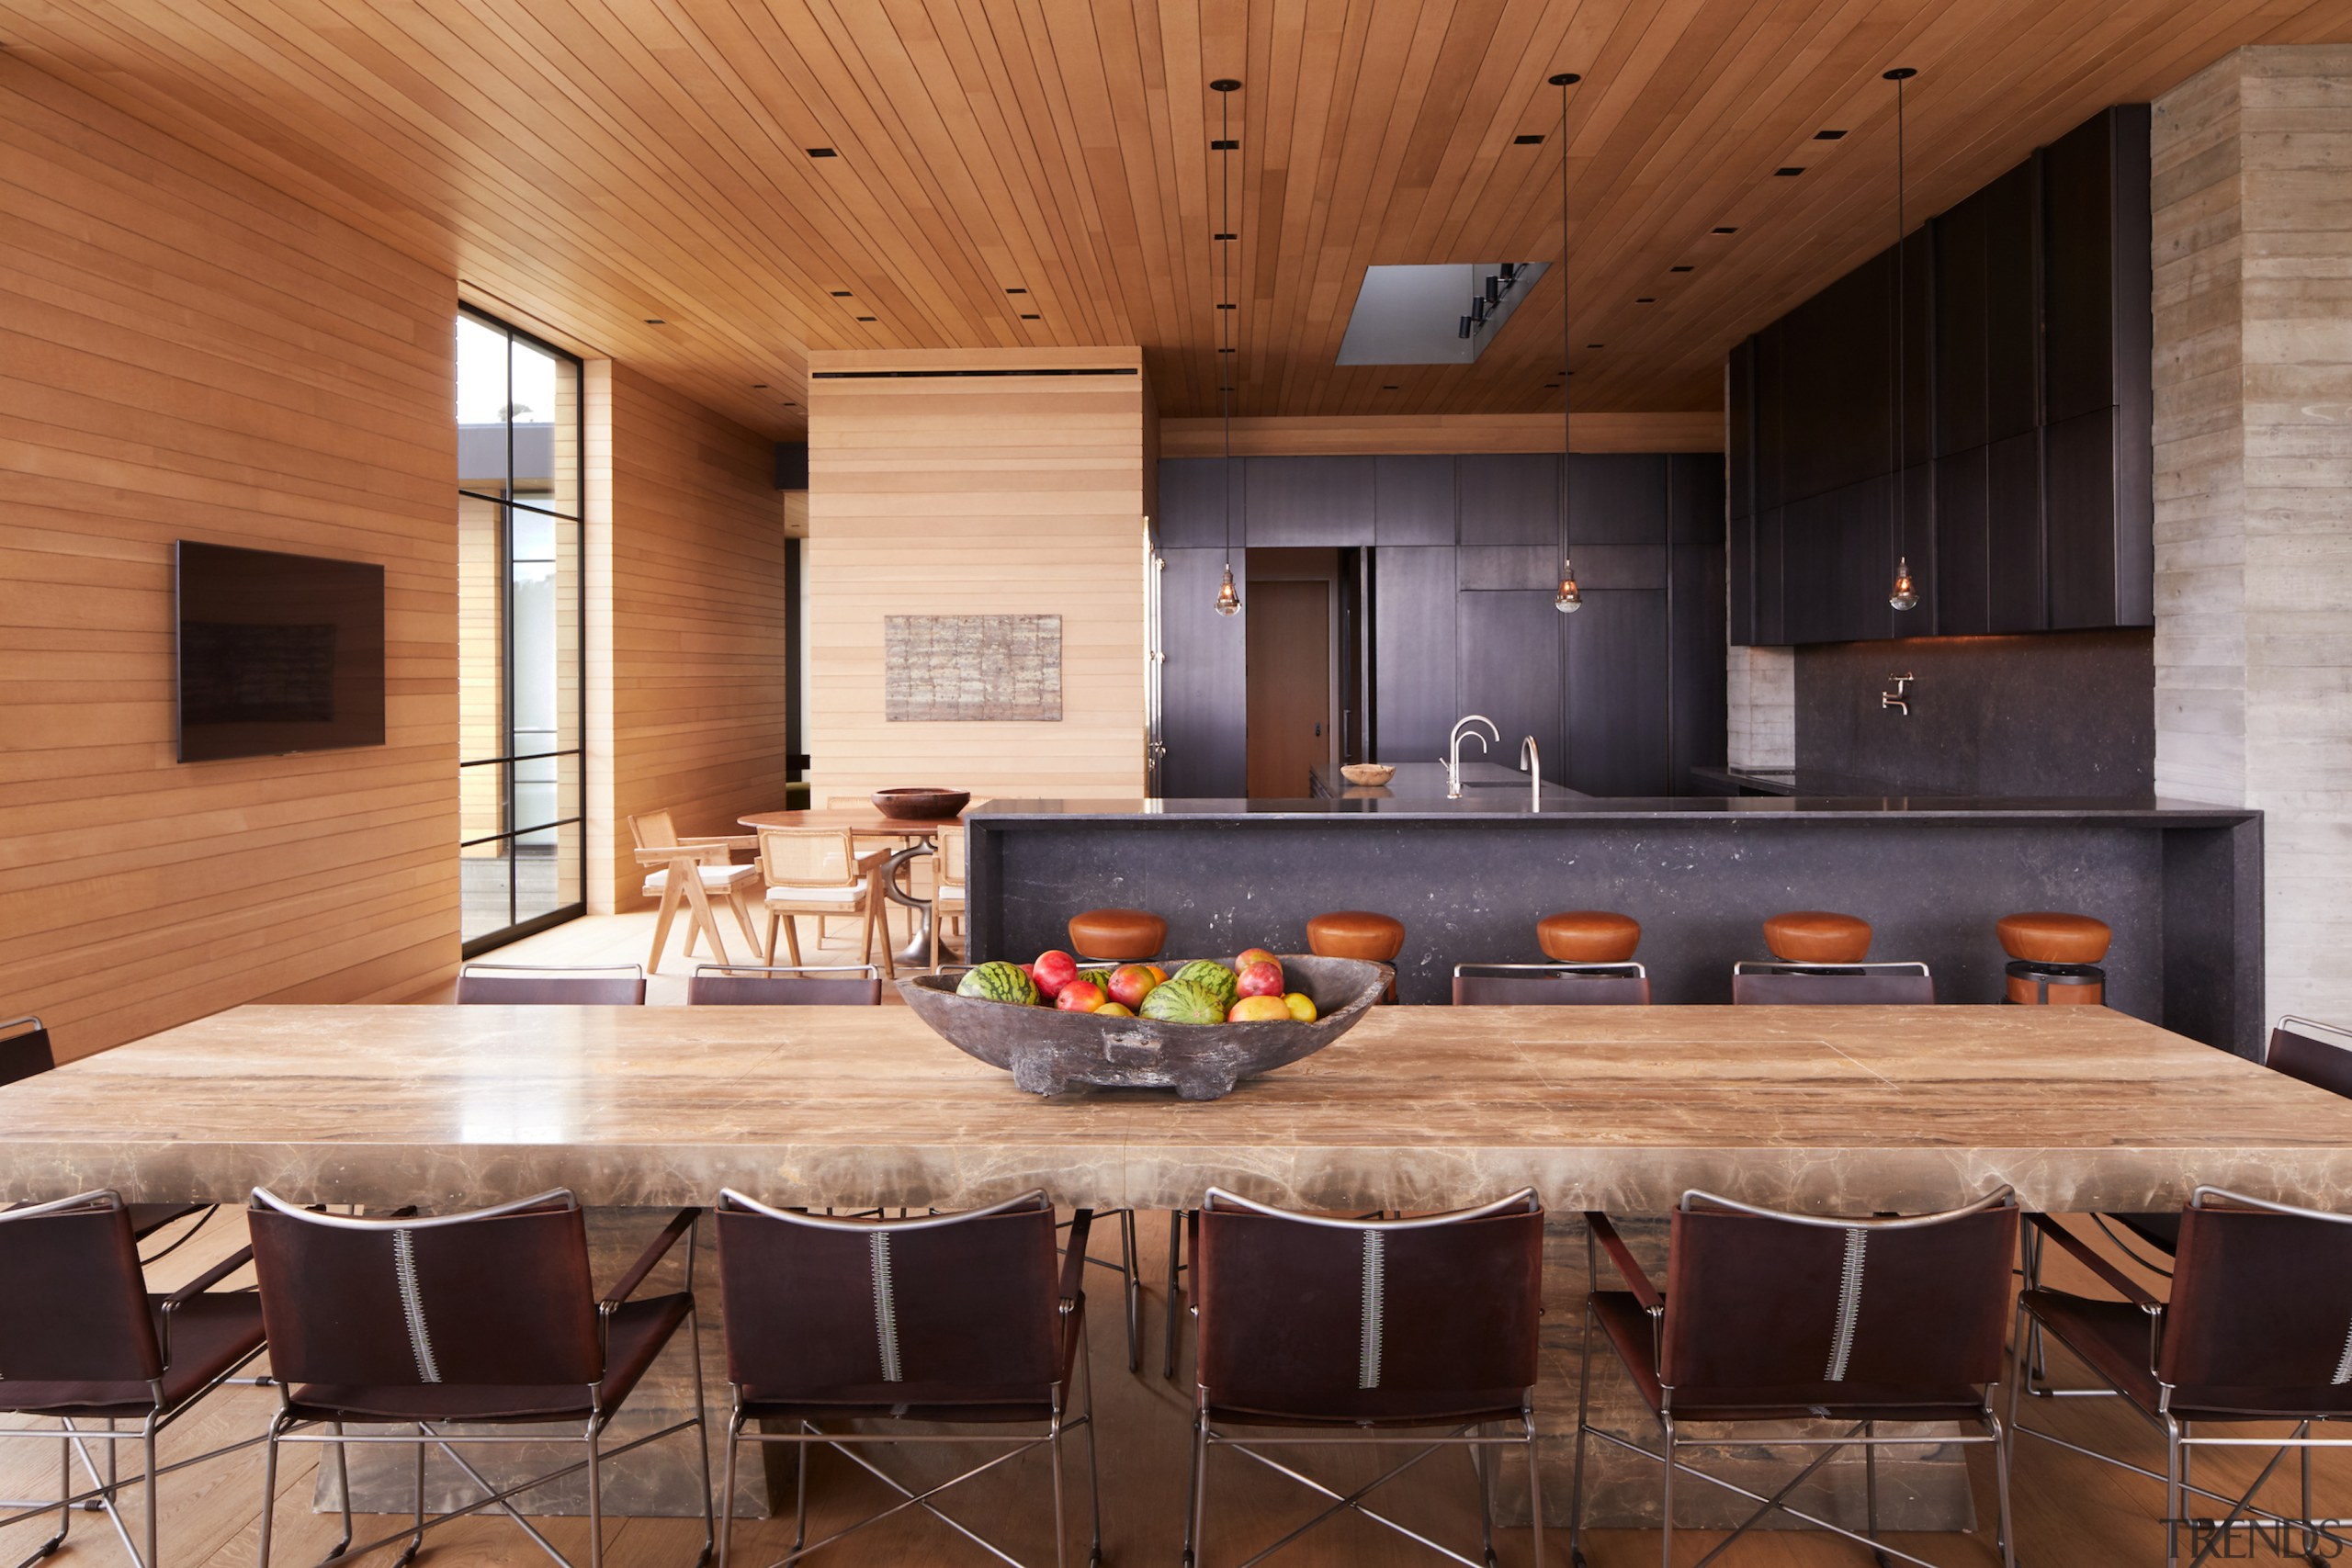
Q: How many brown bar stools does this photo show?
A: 5